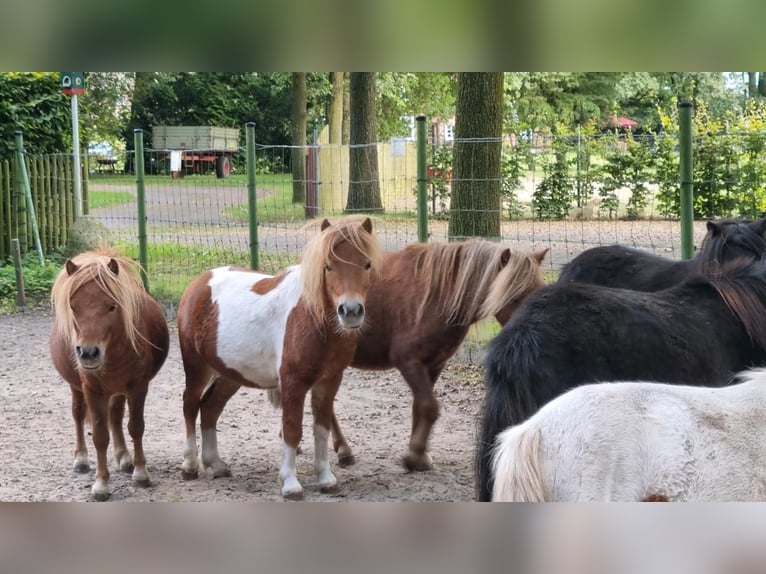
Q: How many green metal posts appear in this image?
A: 5